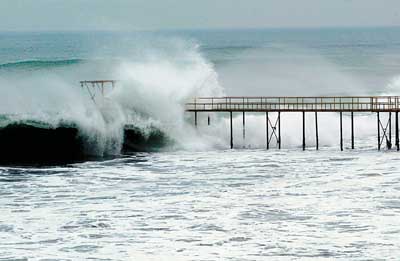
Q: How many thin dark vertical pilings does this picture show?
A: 13